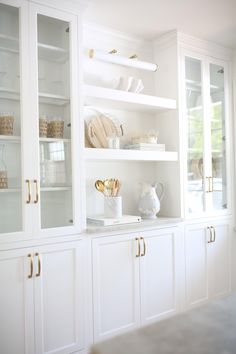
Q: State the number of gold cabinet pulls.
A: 10